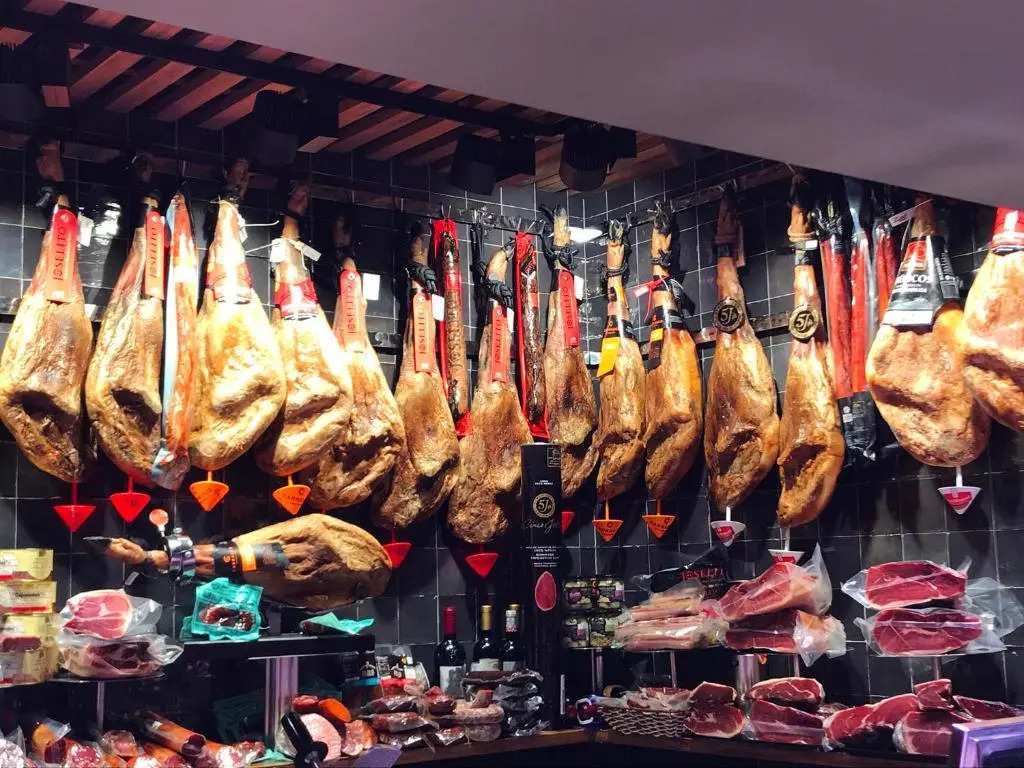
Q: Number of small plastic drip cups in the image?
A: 12